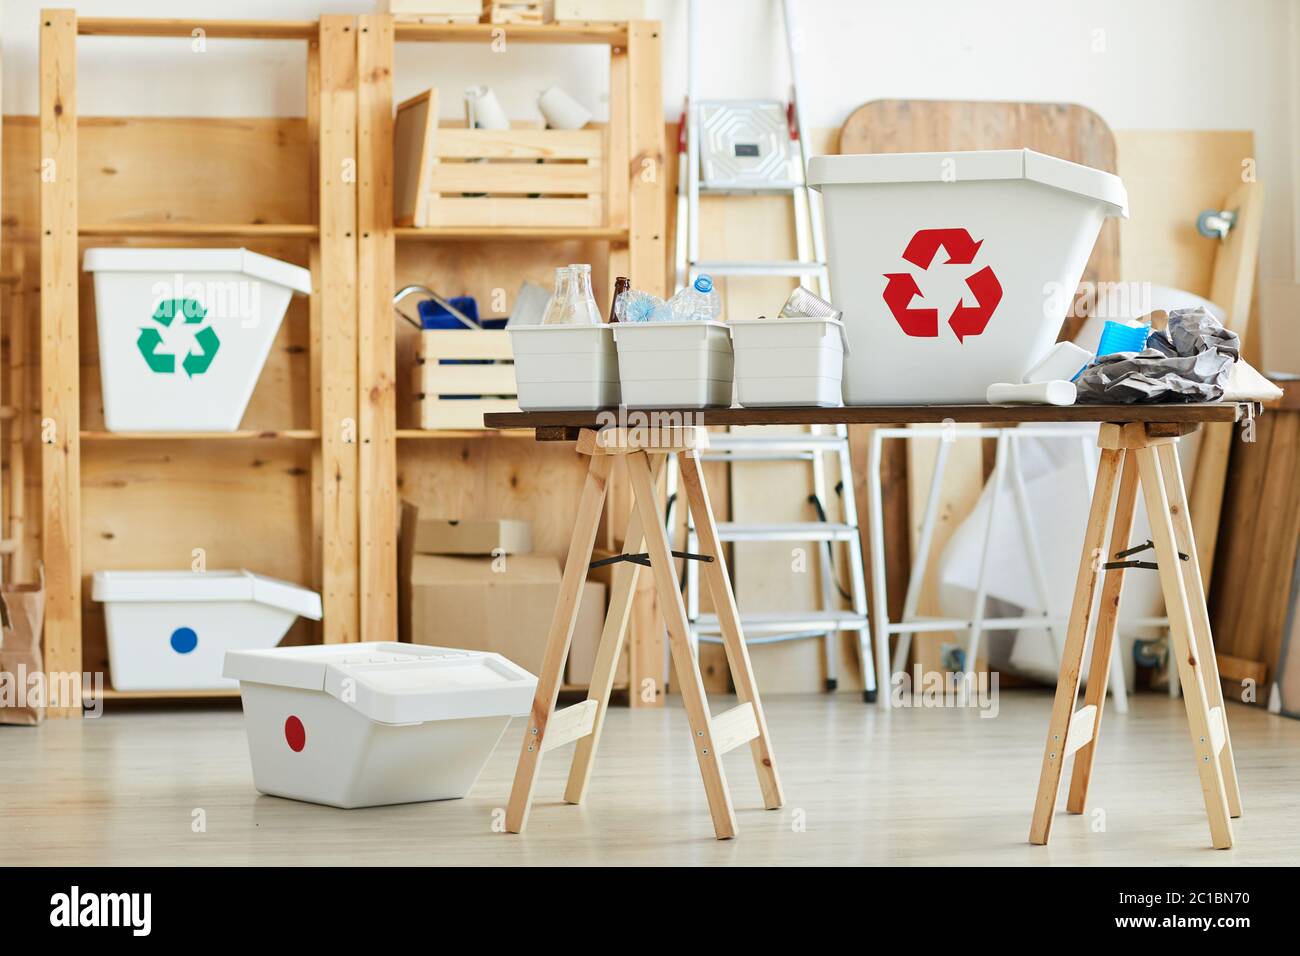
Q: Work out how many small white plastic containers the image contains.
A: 3